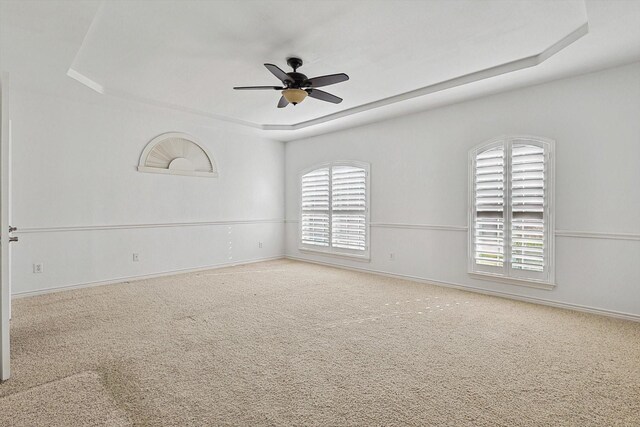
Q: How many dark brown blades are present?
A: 5